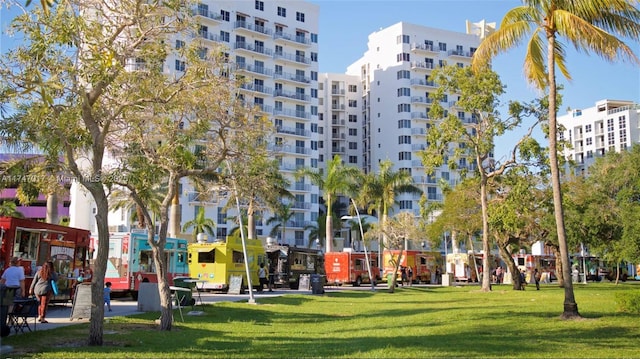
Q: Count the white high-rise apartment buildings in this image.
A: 3